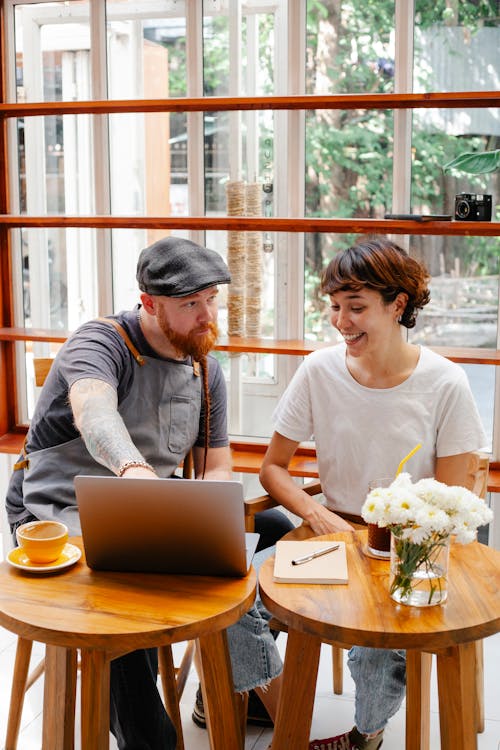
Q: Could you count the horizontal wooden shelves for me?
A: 4